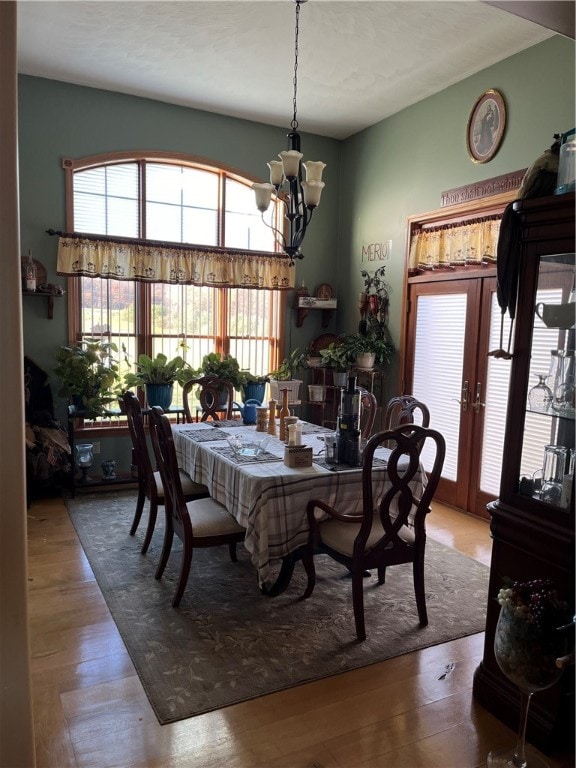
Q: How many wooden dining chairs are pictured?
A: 6